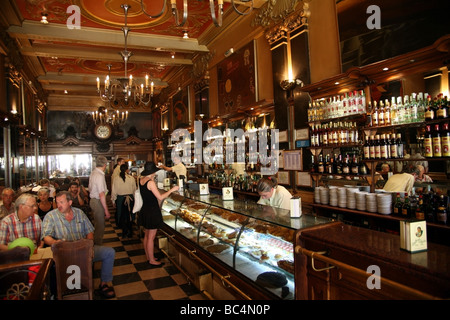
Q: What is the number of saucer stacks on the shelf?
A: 8